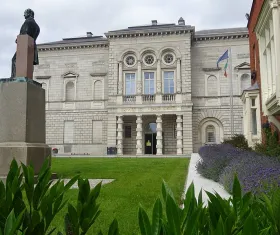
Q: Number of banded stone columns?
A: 4